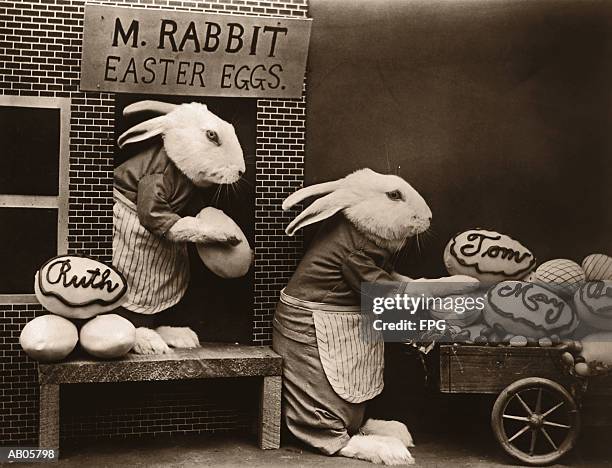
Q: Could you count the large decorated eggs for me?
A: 4